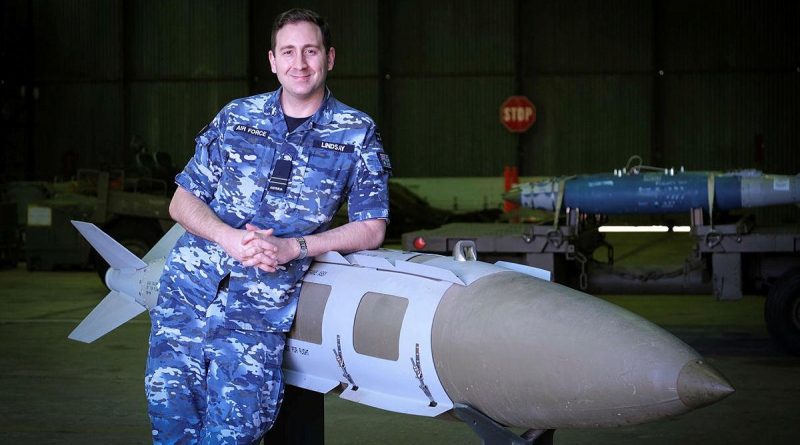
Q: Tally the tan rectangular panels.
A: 2